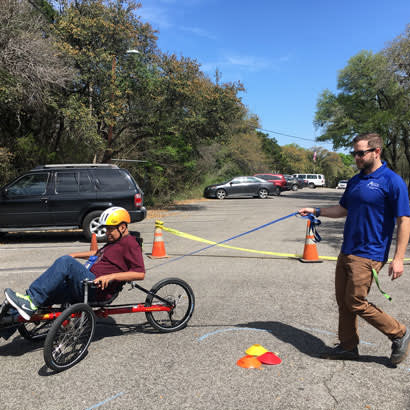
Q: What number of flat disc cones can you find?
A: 3